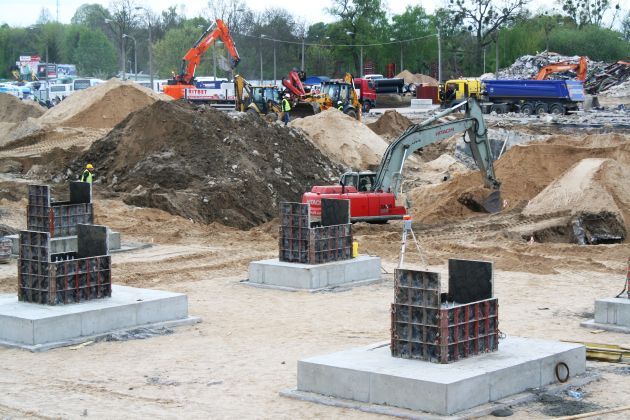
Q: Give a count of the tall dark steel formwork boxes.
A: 4